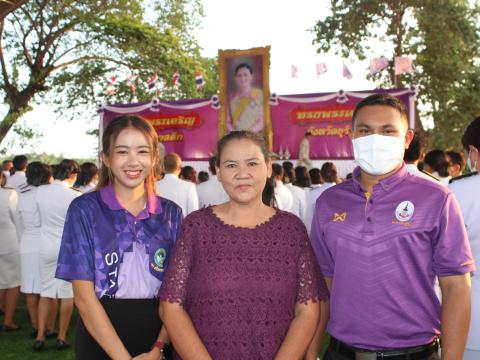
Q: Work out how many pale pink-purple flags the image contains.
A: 5